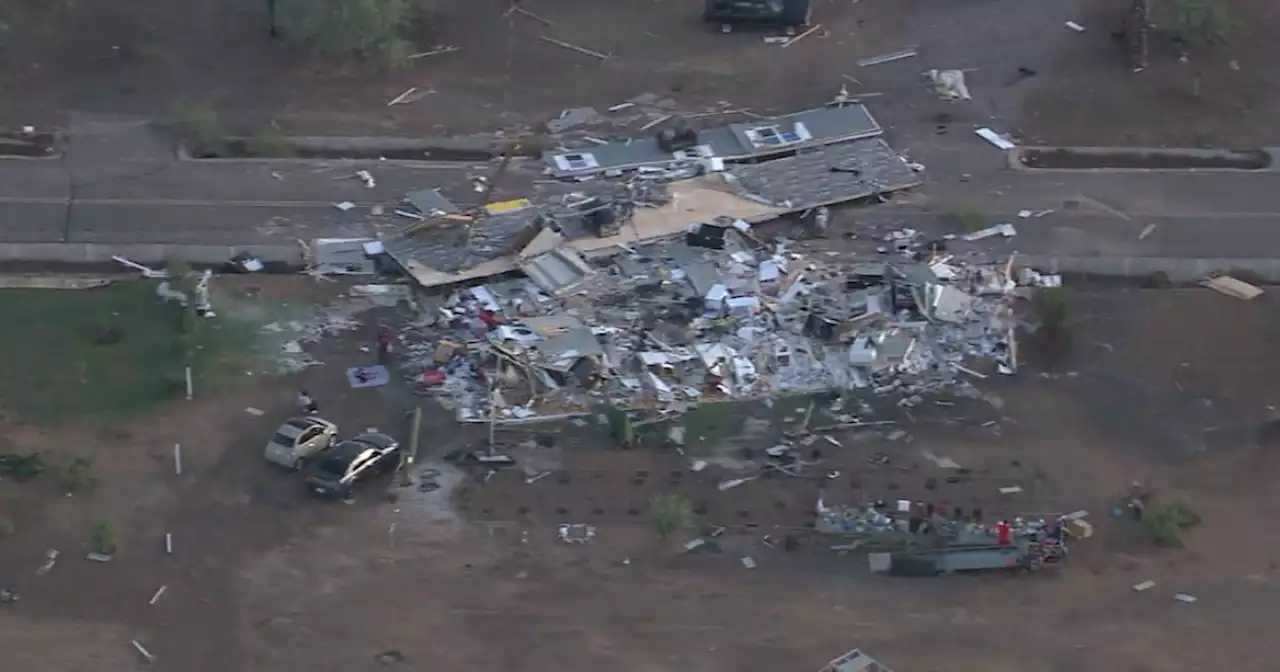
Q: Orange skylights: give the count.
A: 0